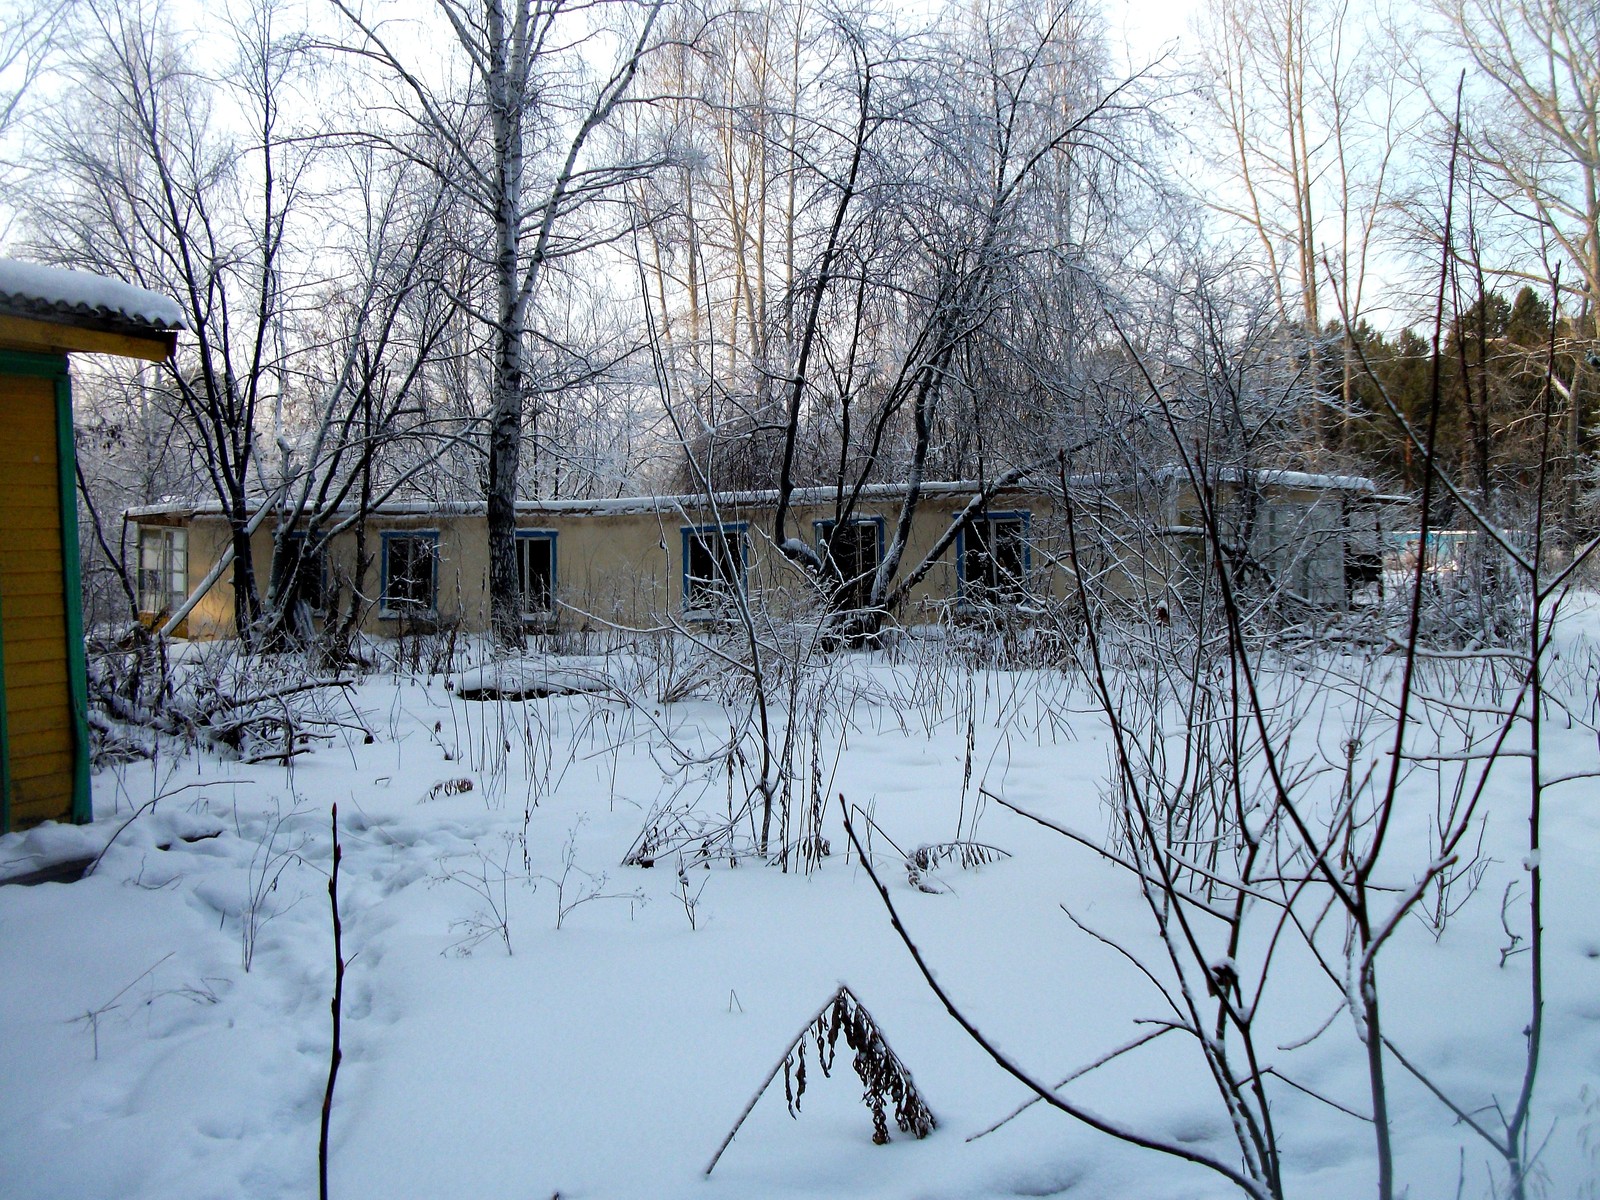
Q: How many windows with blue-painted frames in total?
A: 6